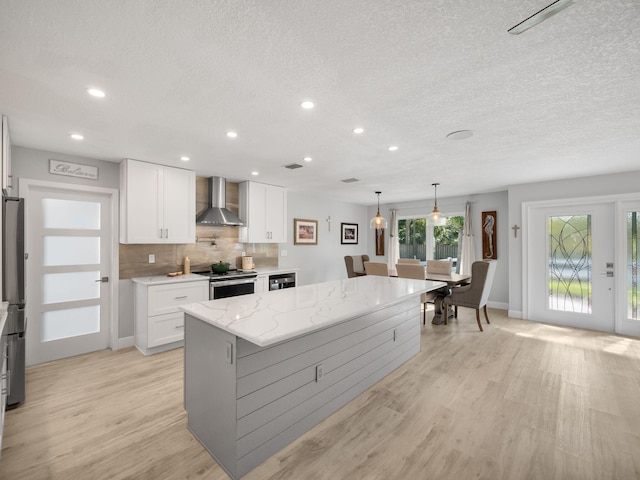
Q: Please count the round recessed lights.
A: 9